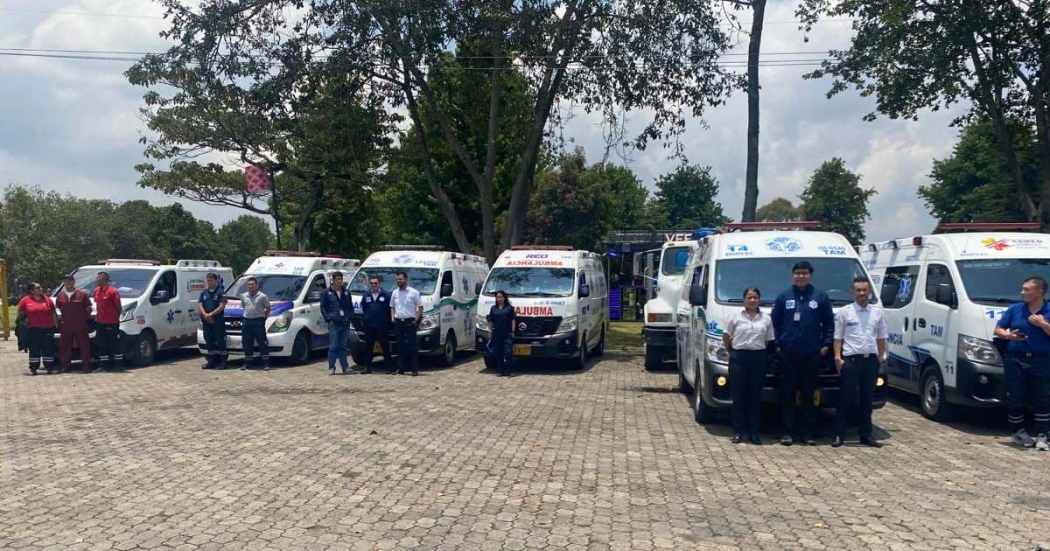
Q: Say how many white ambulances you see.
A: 6